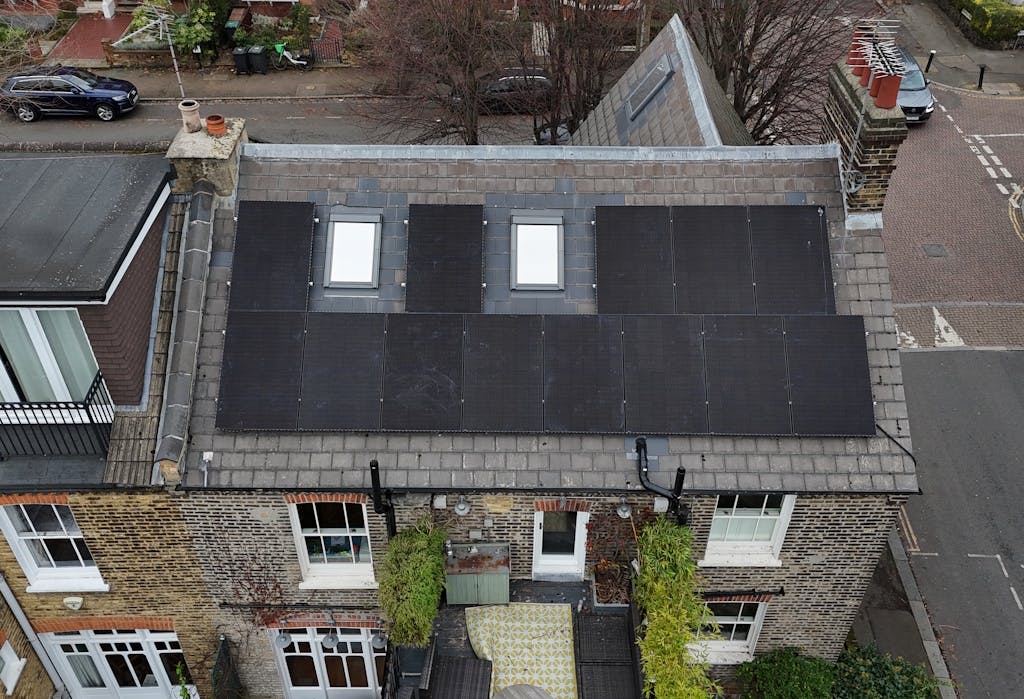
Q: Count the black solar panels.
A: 13